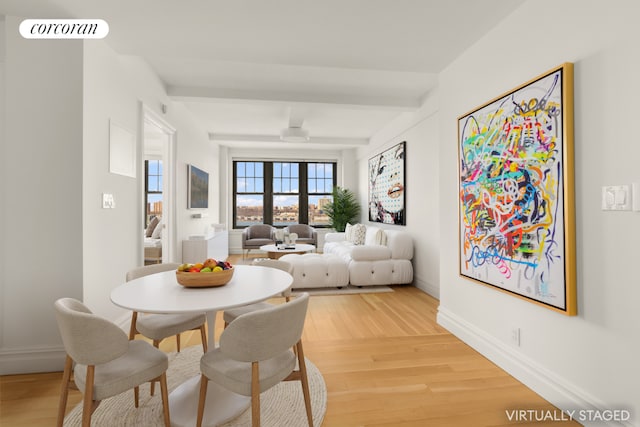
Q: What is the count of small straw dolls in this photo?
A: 0